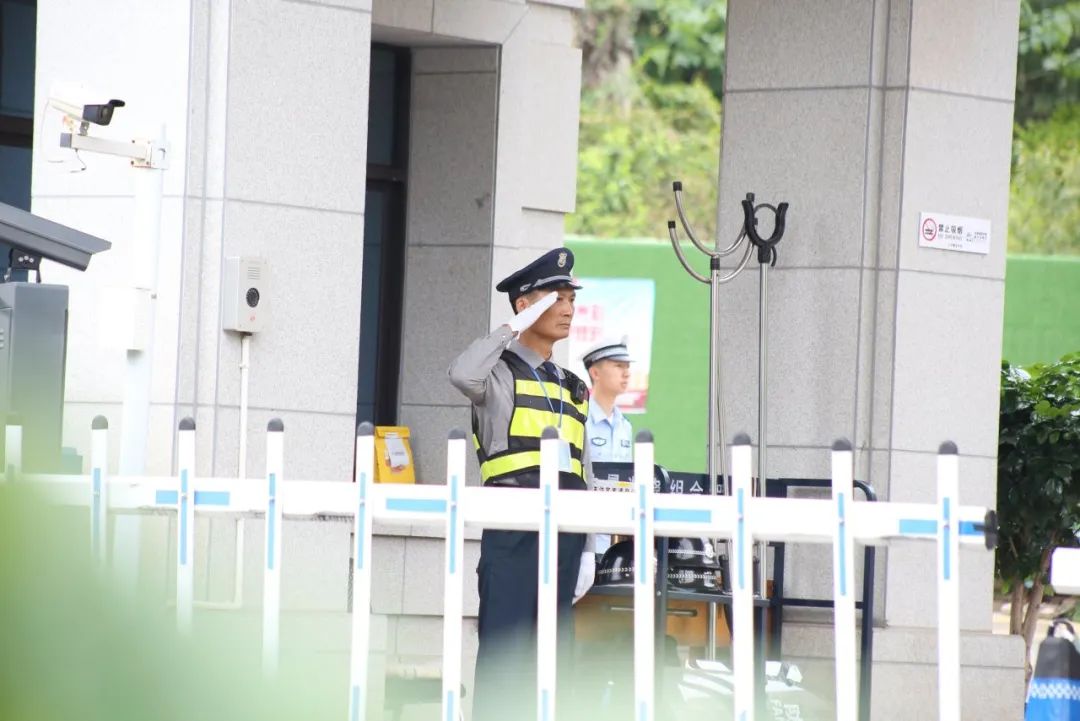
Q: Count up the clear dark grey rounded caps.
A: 10